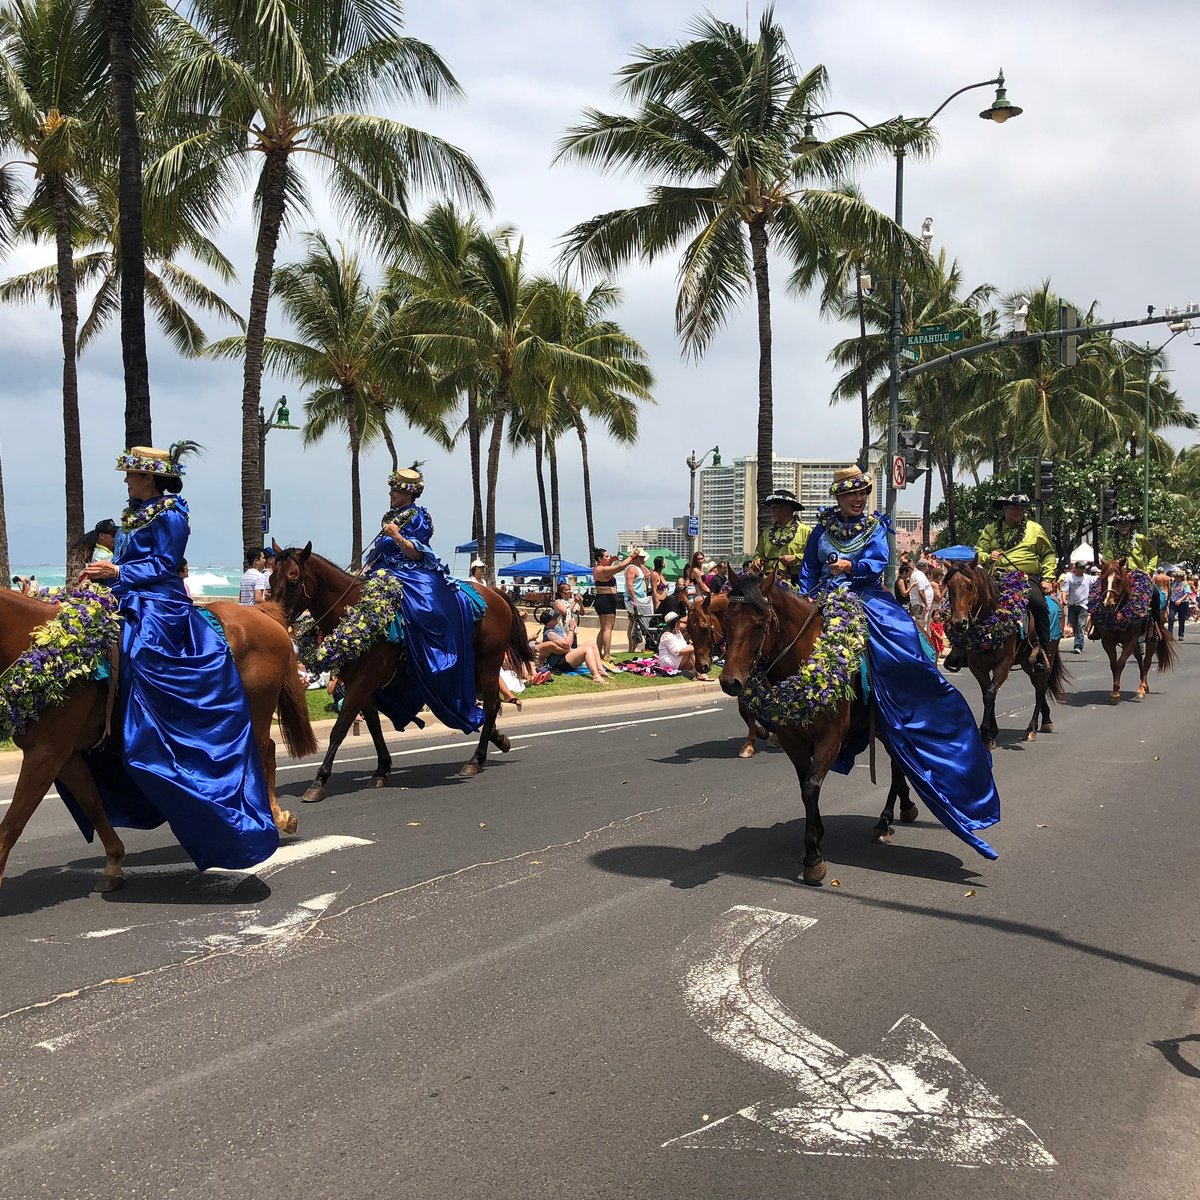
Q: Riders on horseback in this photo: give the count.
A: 6